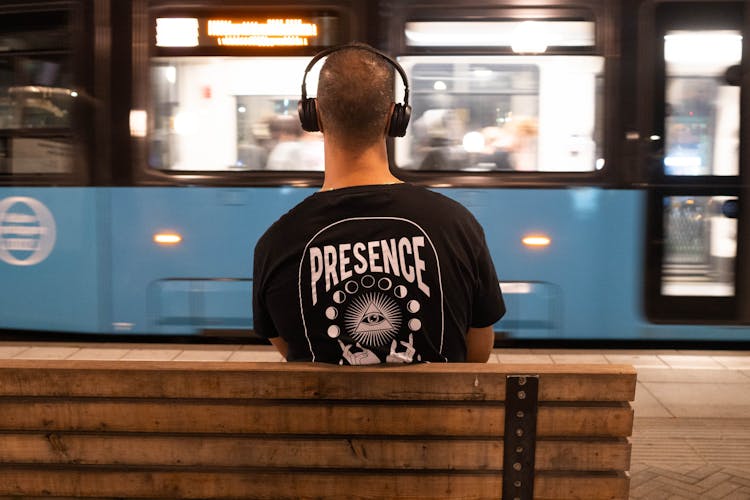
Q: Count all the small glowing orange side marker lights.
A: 2